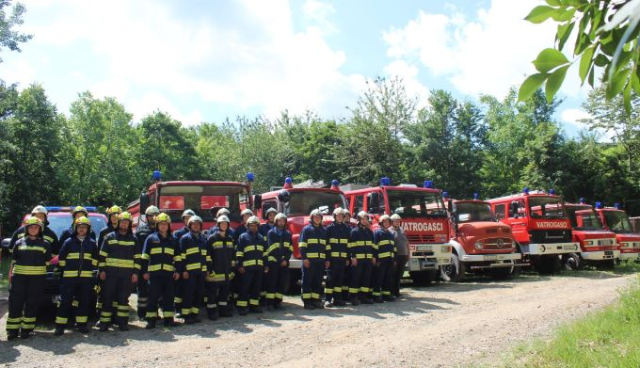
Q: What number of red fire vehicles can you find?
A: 8